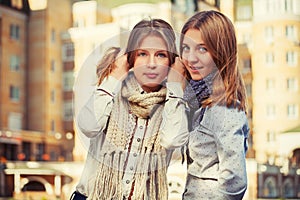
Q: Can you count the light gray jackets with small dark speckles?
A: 1